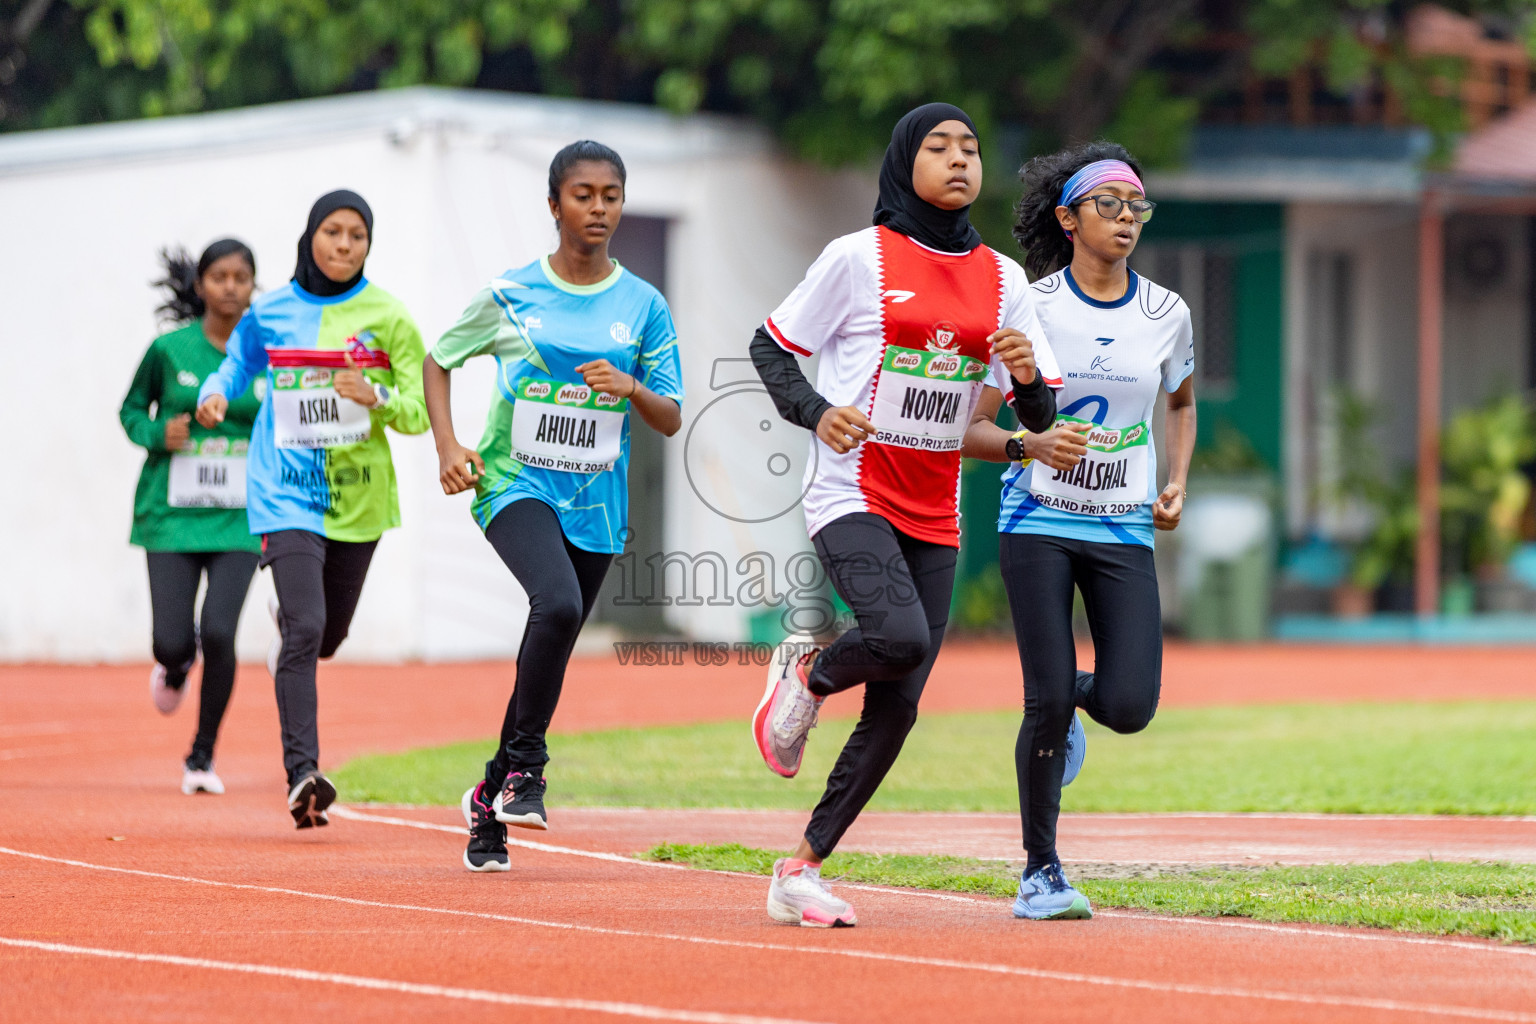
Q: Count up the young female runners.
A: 5